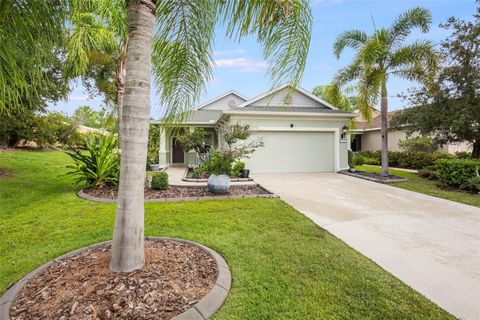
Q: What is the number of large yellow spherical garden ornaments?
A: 0